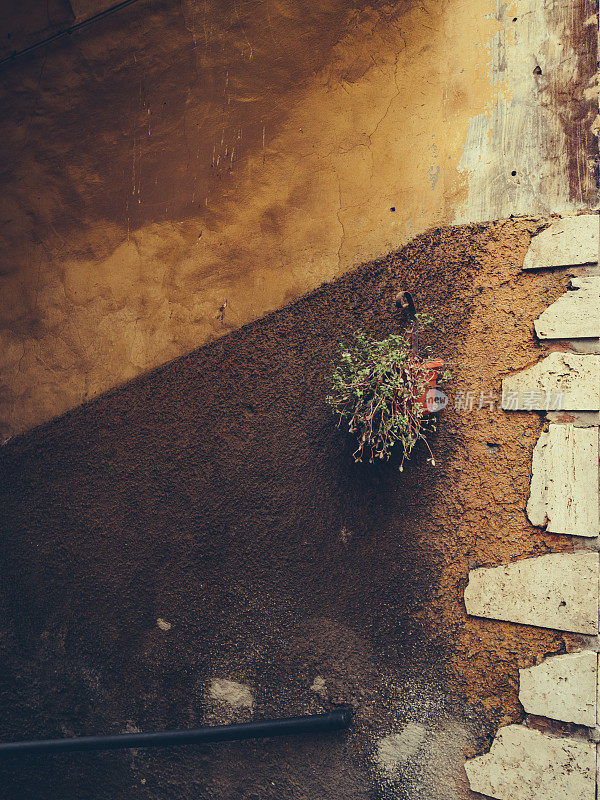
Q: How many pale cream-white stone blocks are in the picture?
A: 7